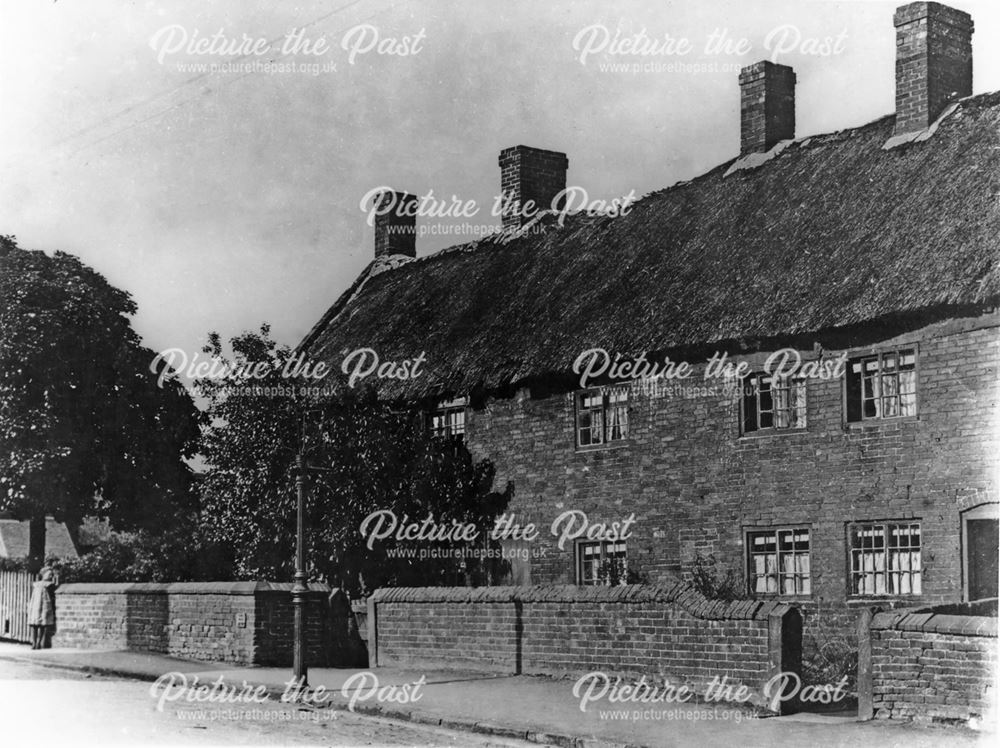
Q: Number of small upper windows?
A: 4